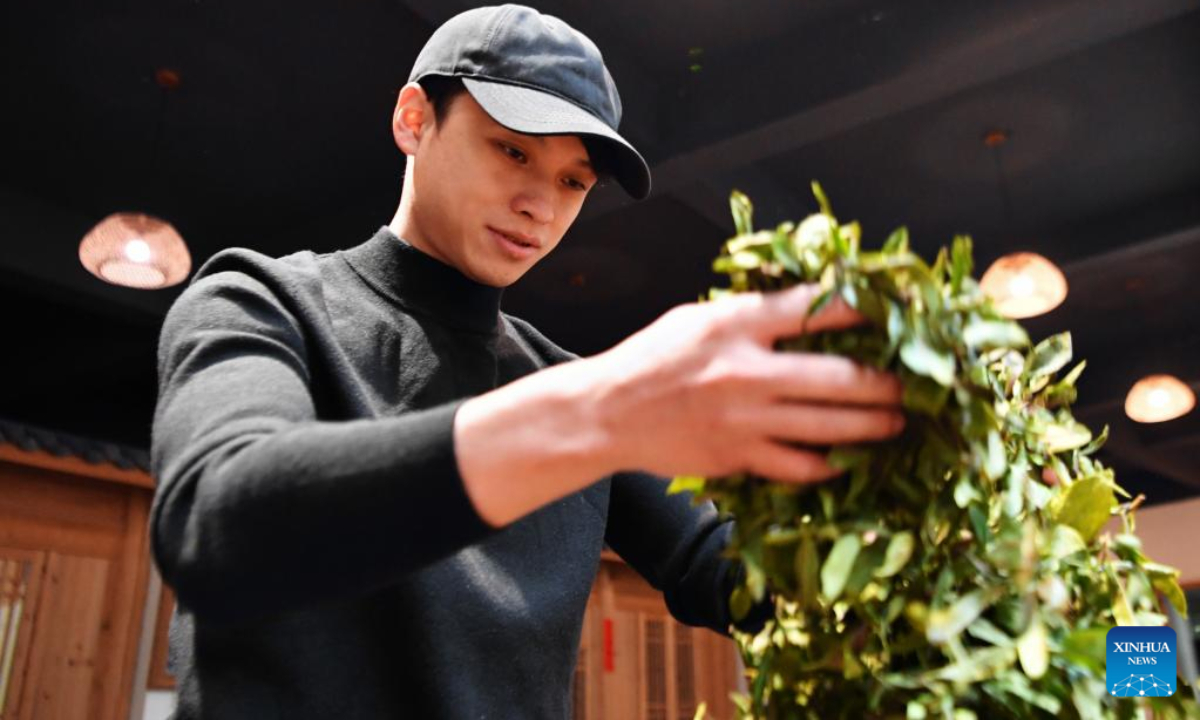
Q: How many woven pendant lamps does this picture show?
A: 3